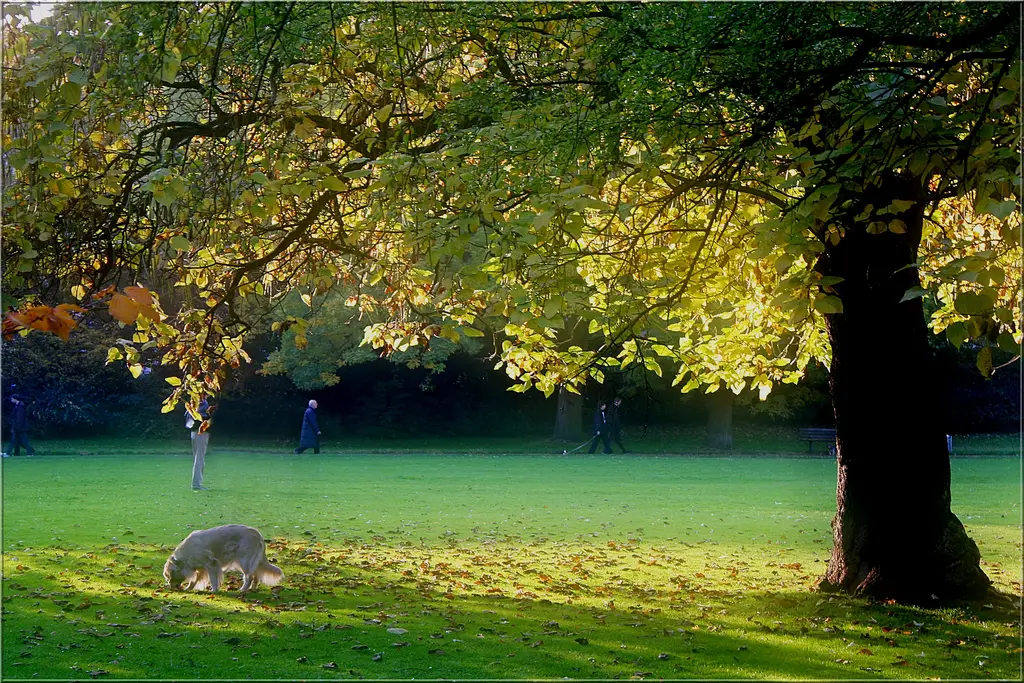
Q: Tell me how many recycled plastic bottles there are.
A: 0